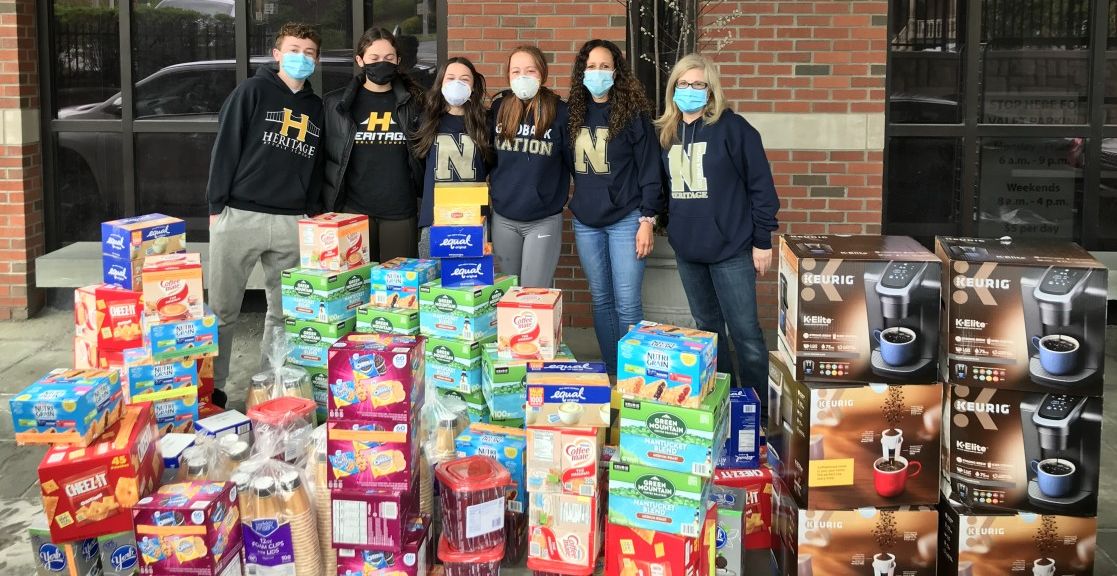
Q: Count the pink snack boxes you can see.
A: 5